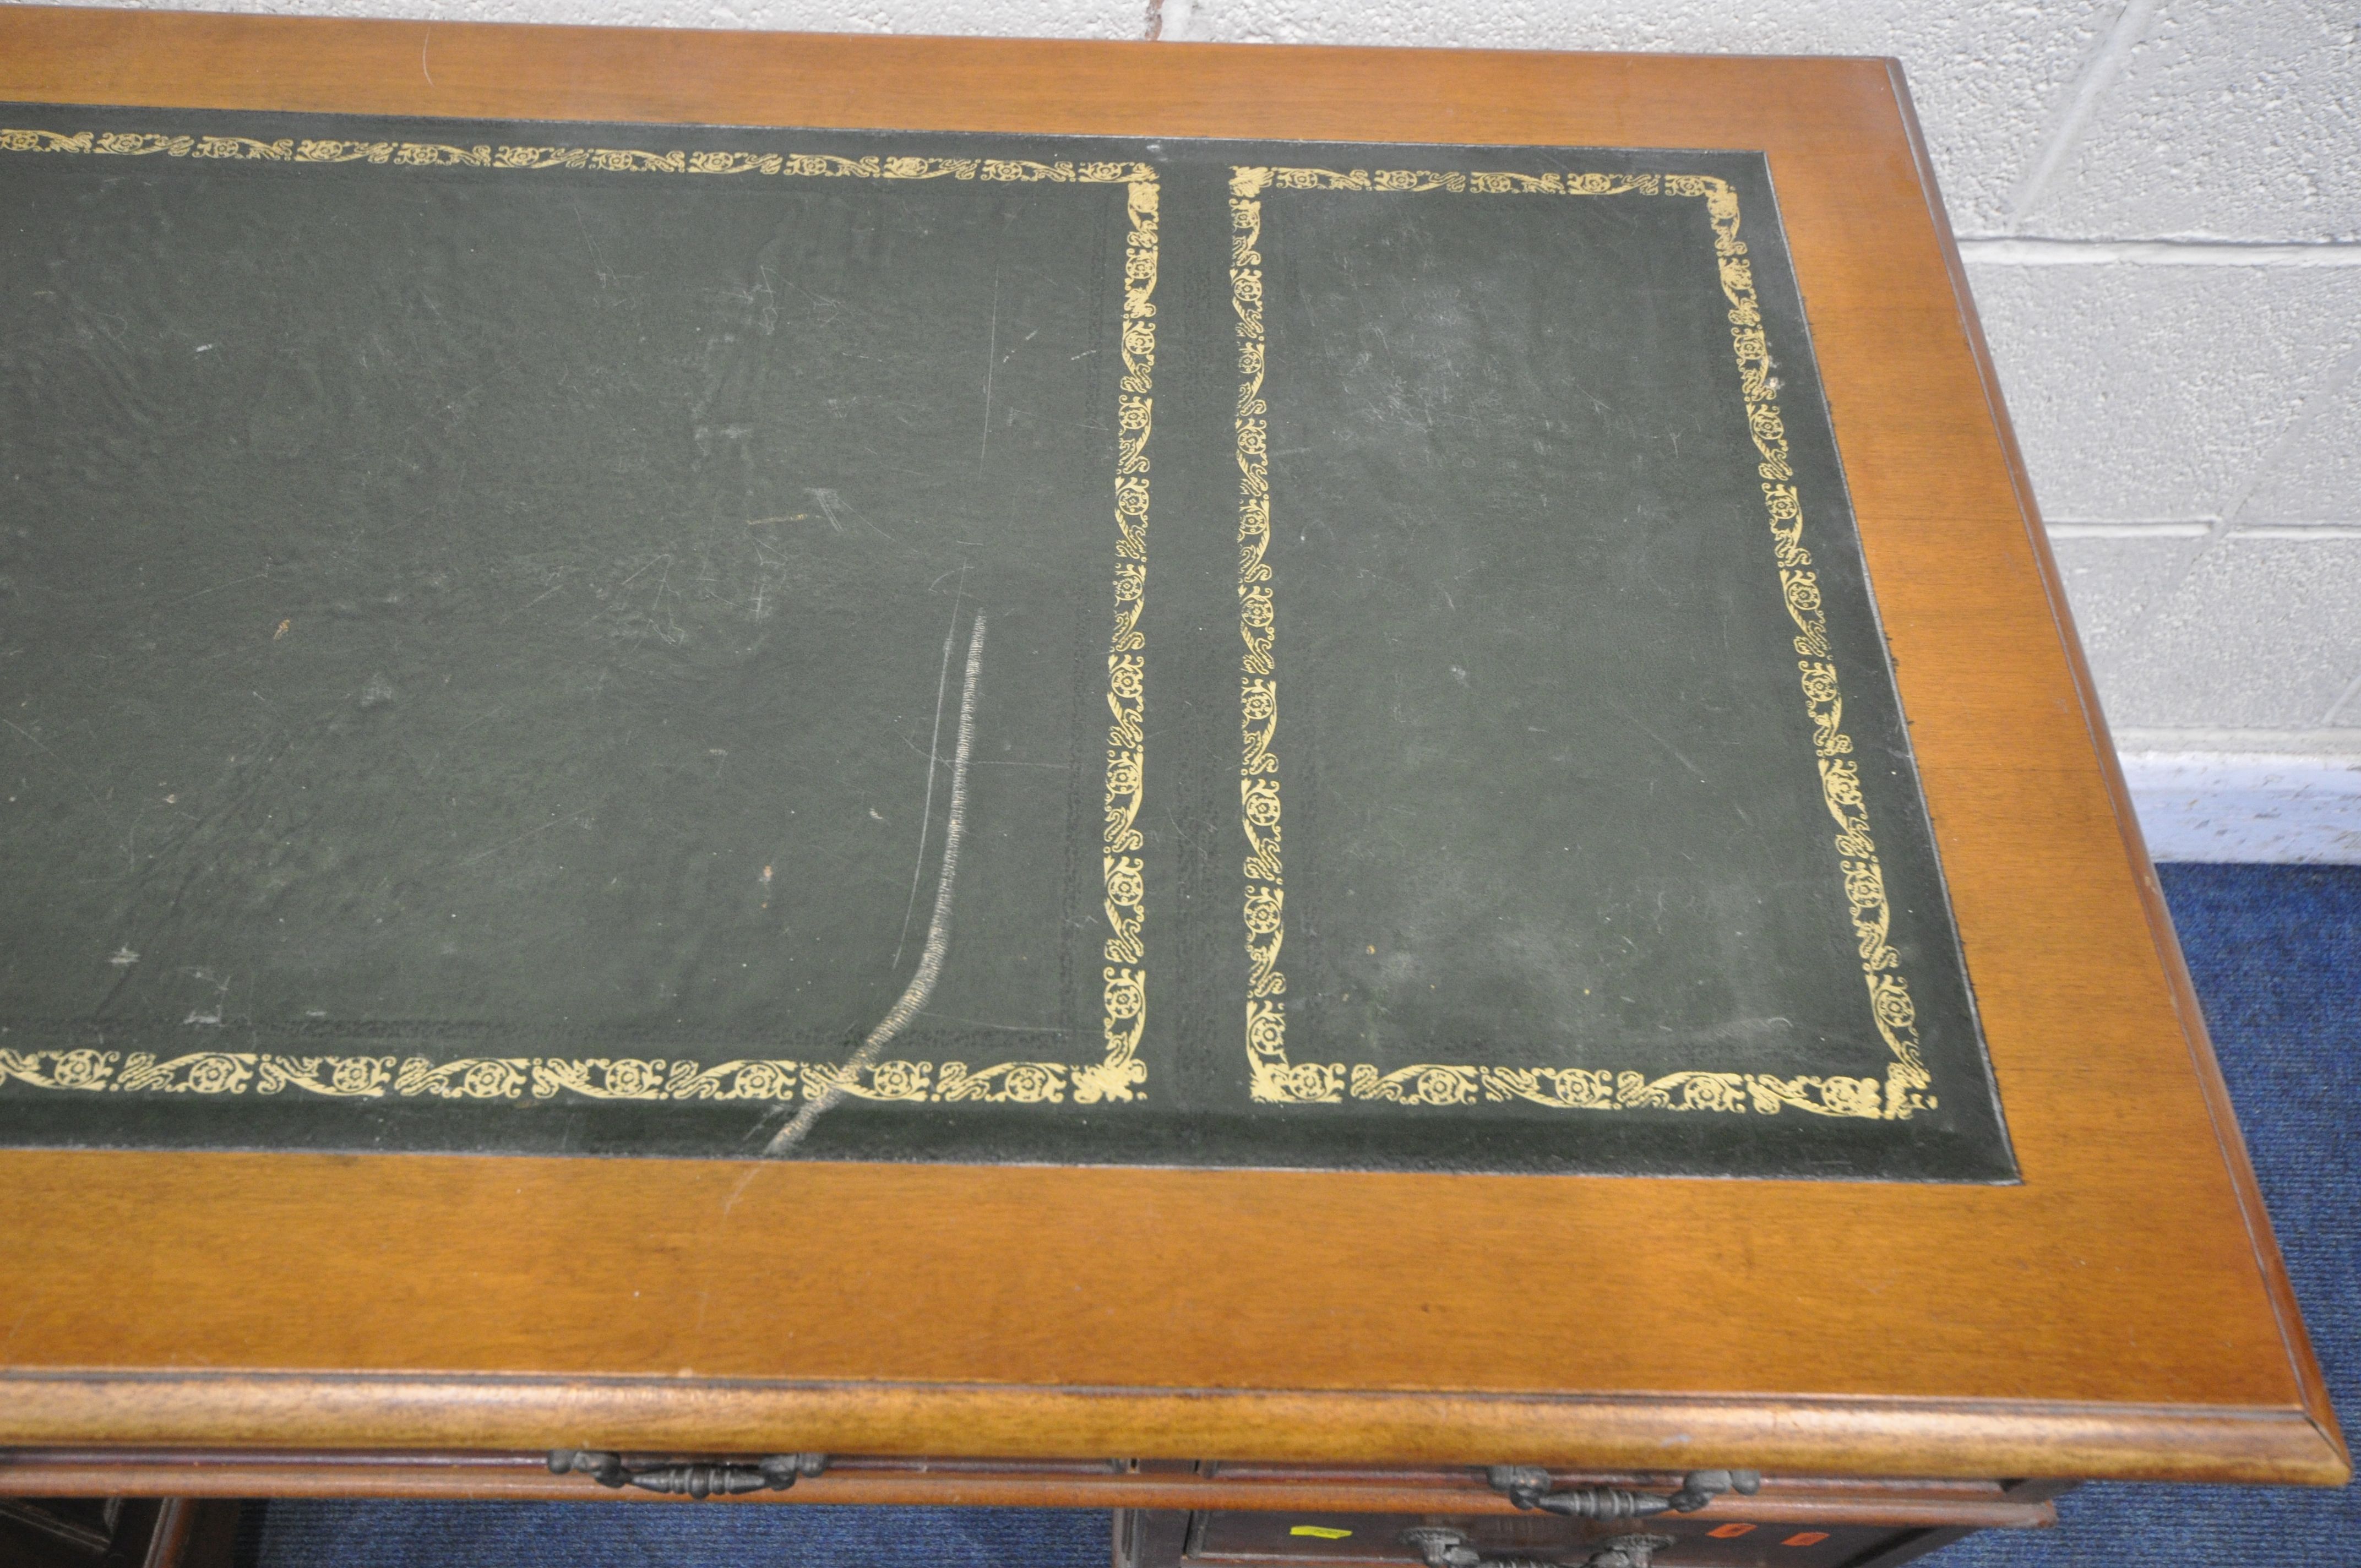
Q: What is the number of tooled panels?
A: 2